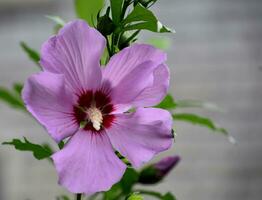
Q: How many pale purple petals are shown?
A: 5